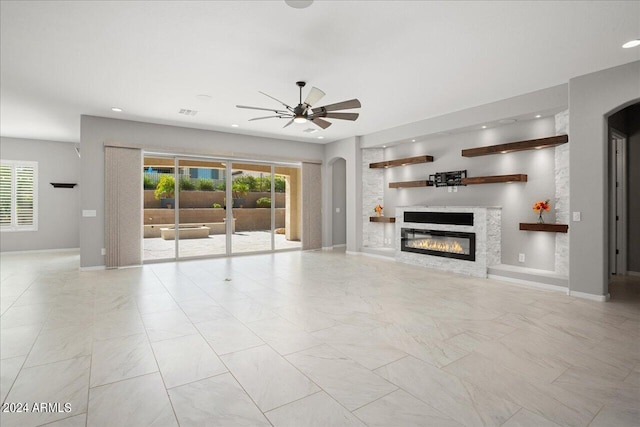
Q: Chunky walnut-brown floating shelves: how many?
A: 6